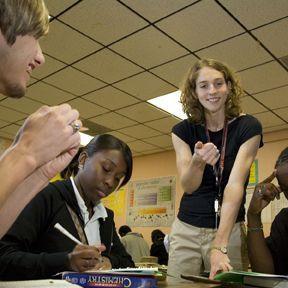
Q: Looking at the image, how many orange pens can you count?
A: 0